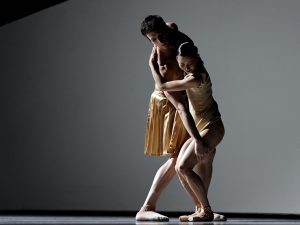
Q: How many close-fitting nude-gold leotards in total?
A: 1